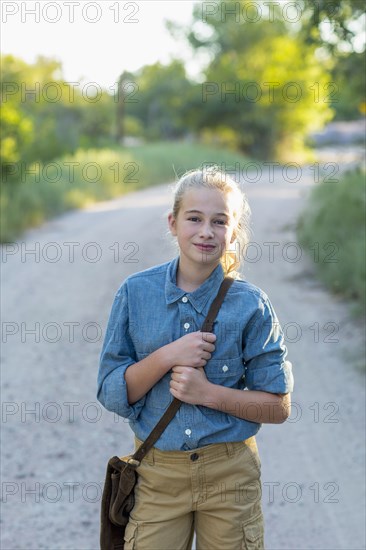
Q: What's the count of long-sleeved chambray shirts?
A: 1